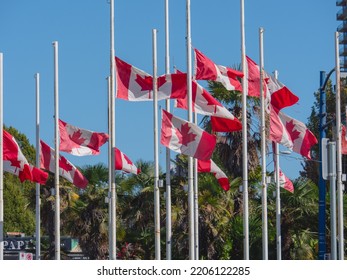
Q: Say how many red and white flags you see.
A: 13